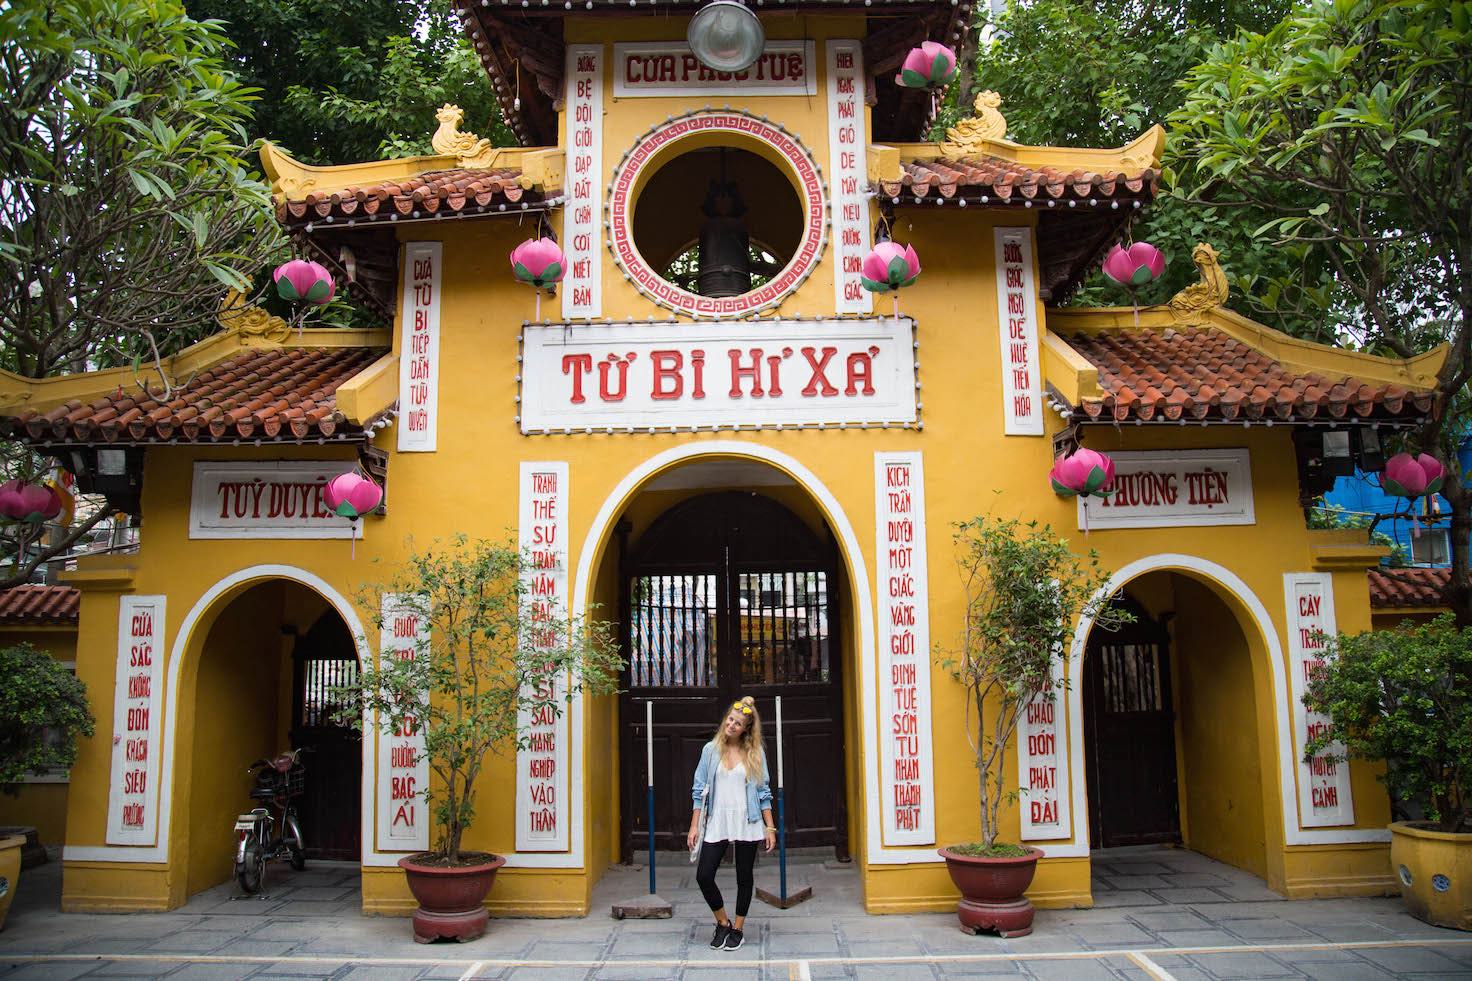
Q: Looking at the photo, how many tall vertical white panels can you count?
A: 10